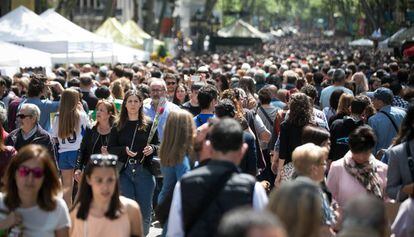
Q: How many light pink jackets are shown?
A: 1